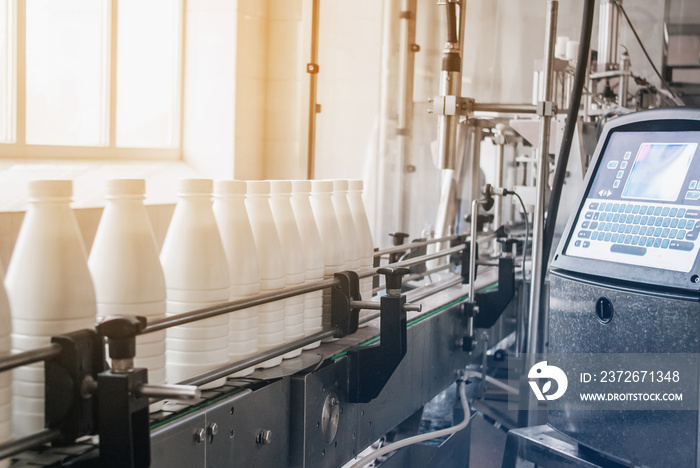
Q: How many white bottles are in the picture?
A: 11